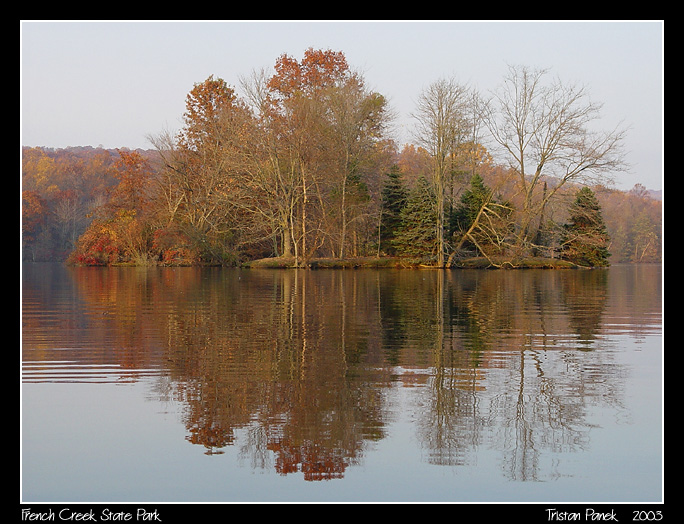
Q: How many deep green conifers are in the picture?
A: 4